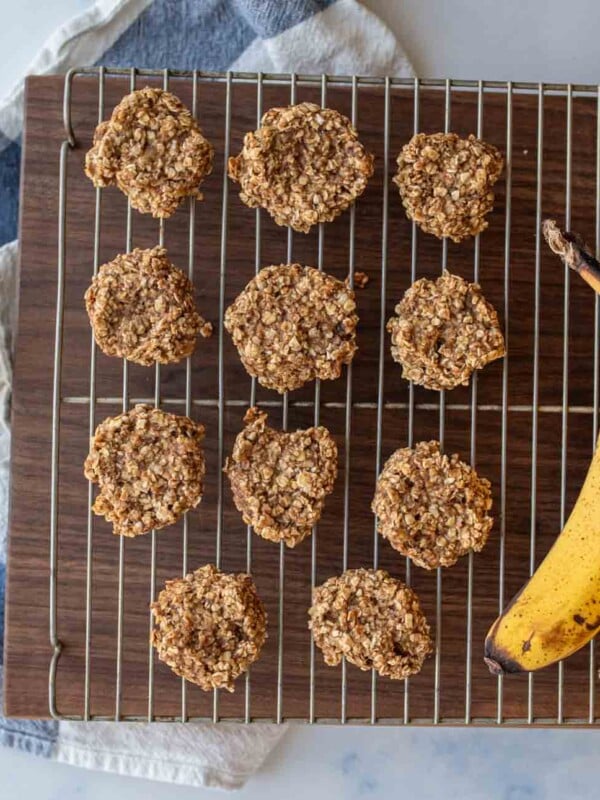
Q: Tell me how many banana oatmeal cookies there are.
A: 11